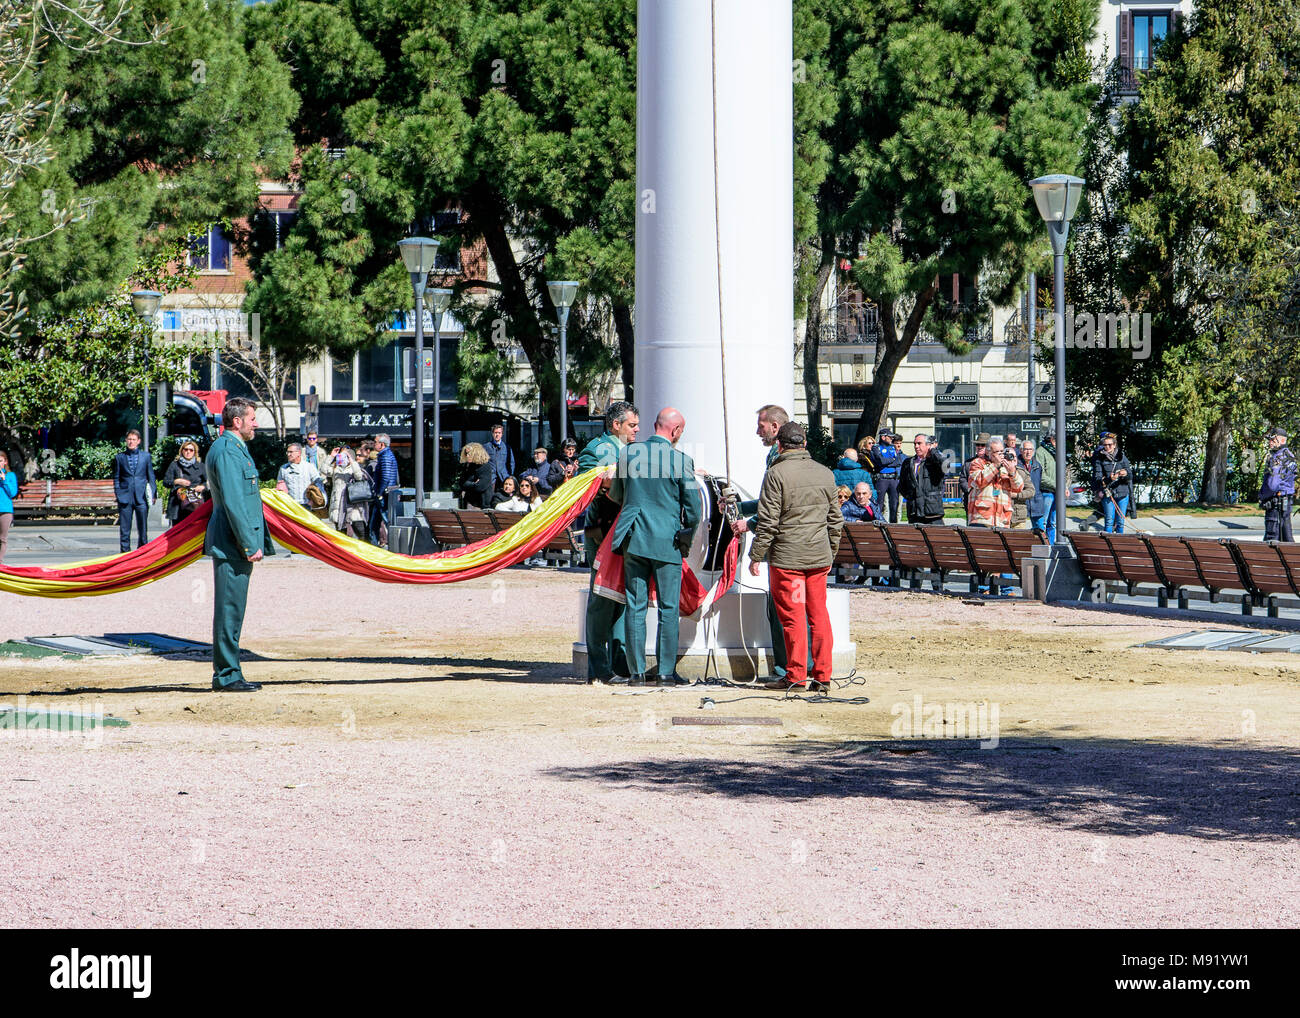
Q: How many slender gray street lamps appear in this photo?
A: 5